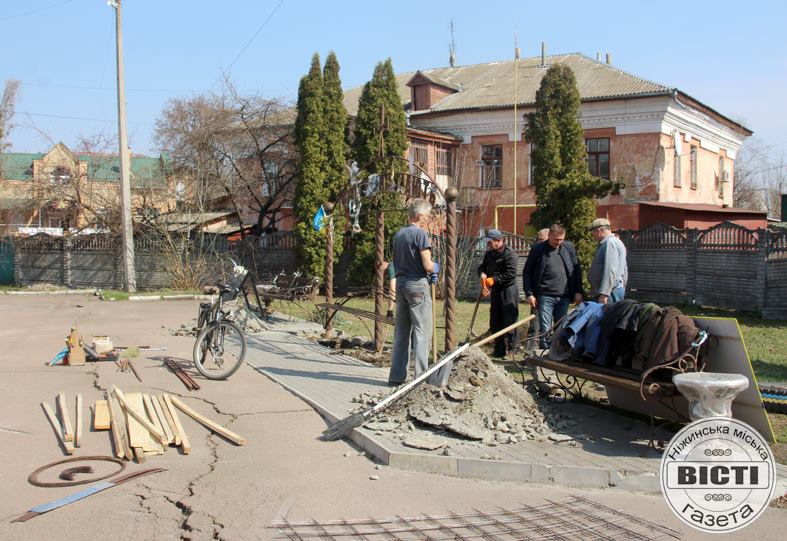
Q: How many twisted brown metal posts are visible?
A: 3